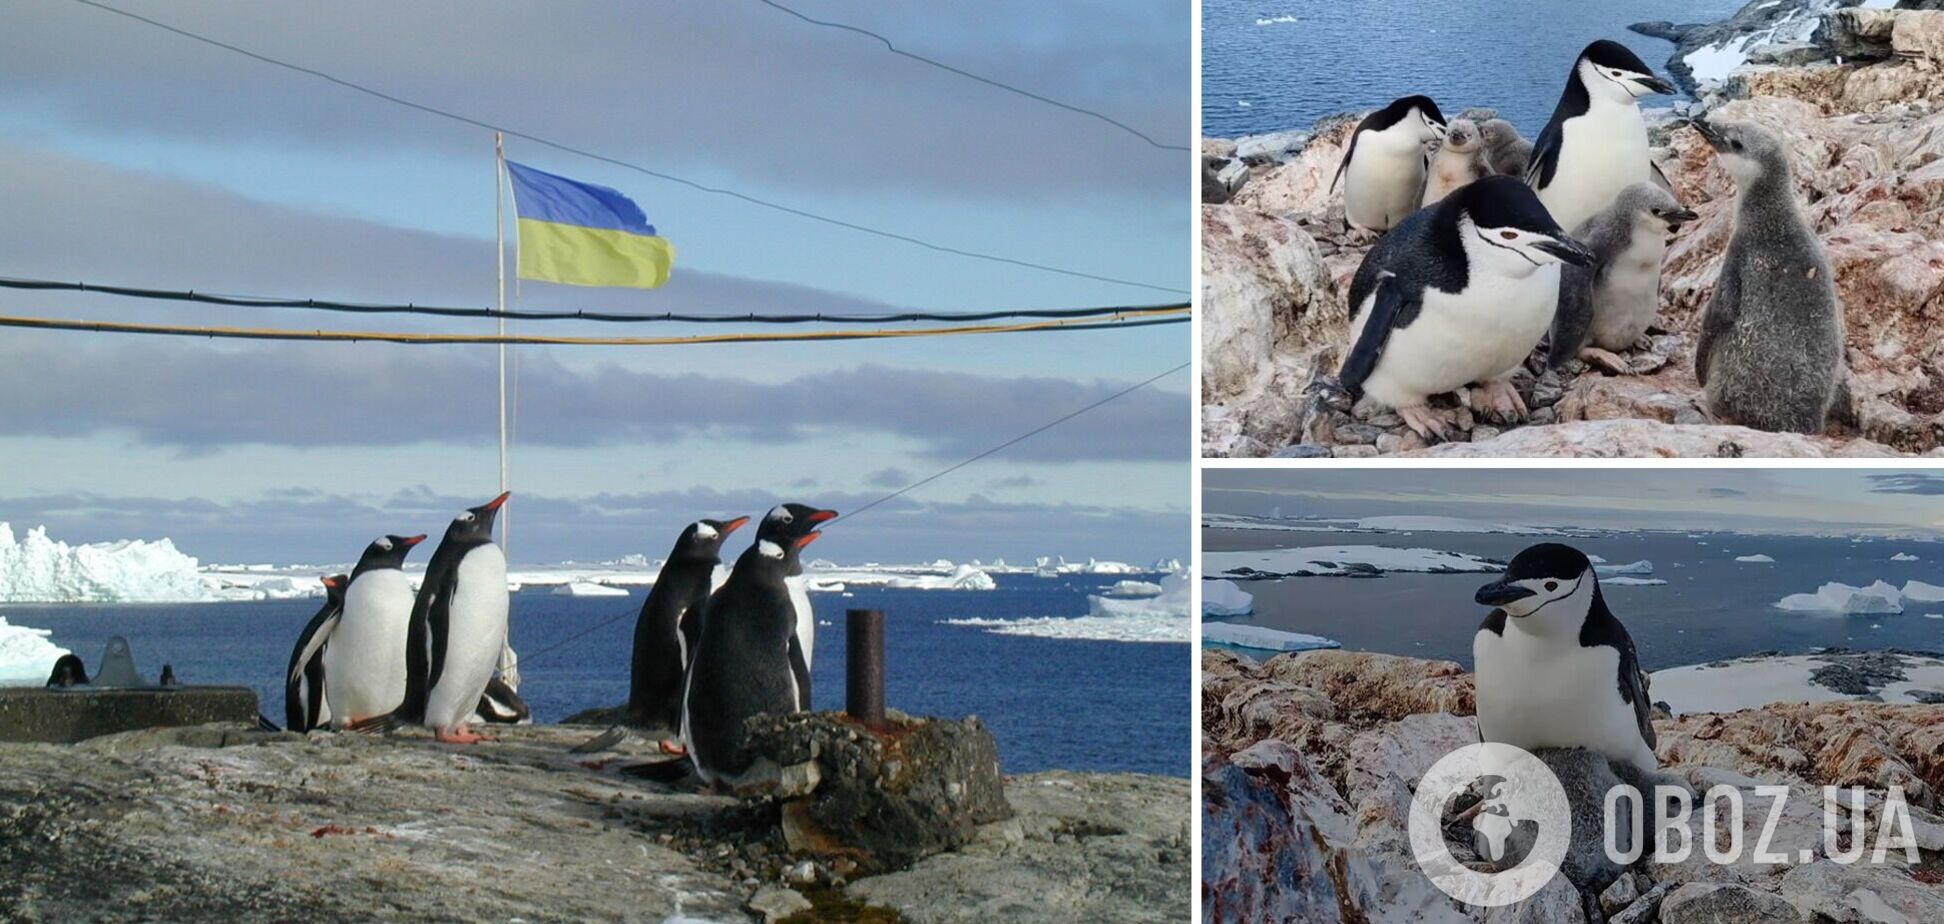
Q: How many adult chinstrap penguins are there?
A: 4